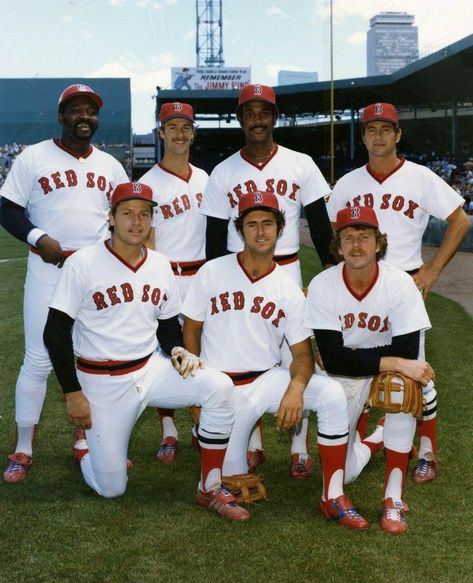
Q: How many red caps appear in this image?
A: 7